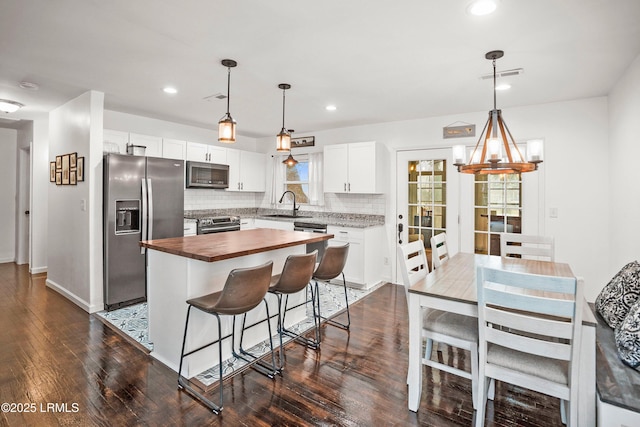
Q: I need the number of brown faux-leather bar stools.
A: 3